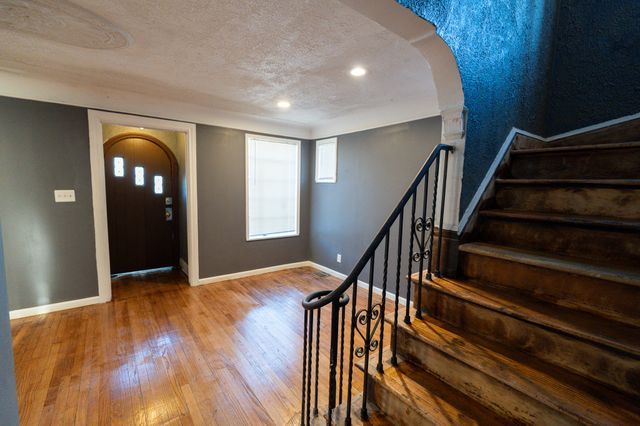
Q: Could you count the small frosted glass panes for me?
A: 3